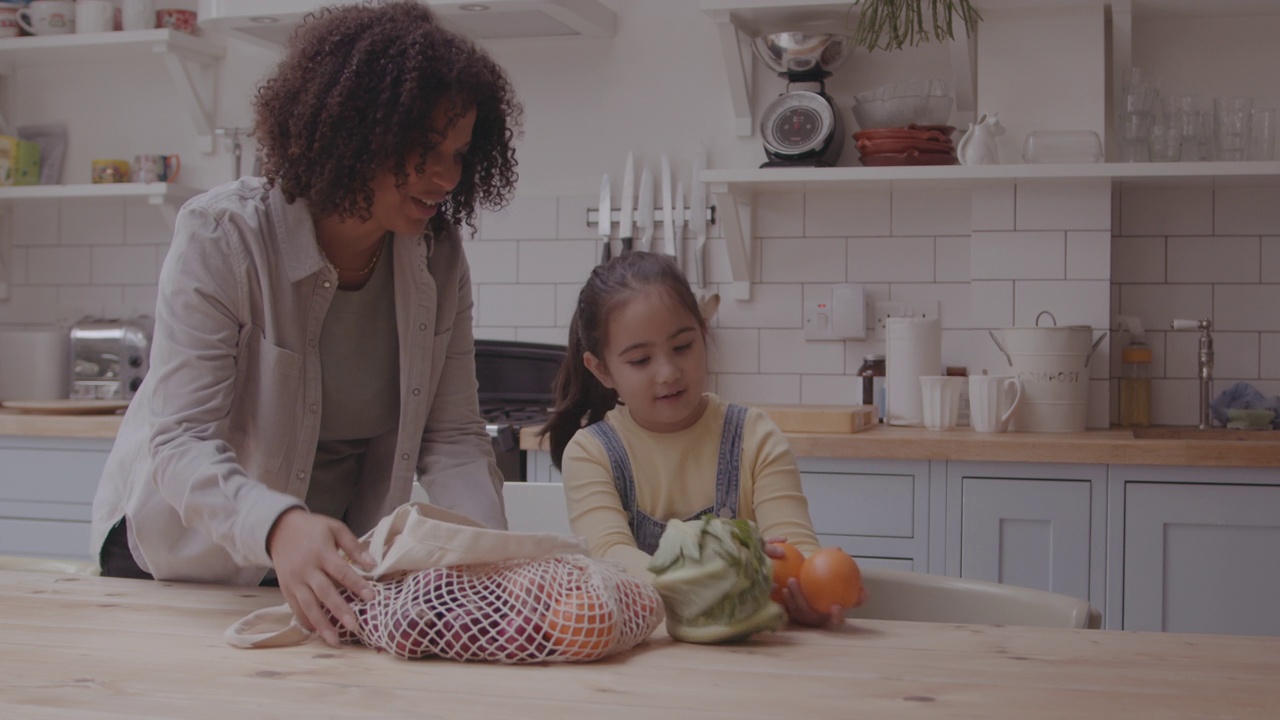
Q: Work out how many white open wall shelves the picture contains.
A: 4